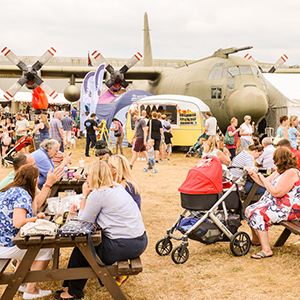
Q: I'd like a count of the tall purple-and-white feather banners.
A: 2